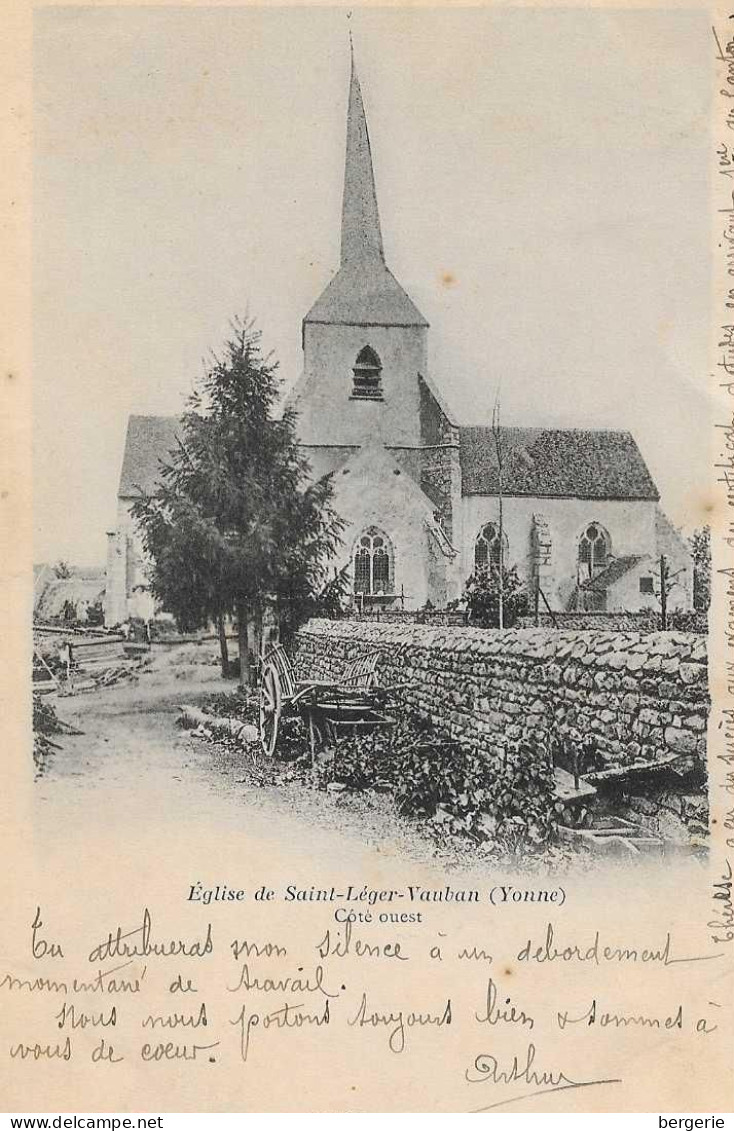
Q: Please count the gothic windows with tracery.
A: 3